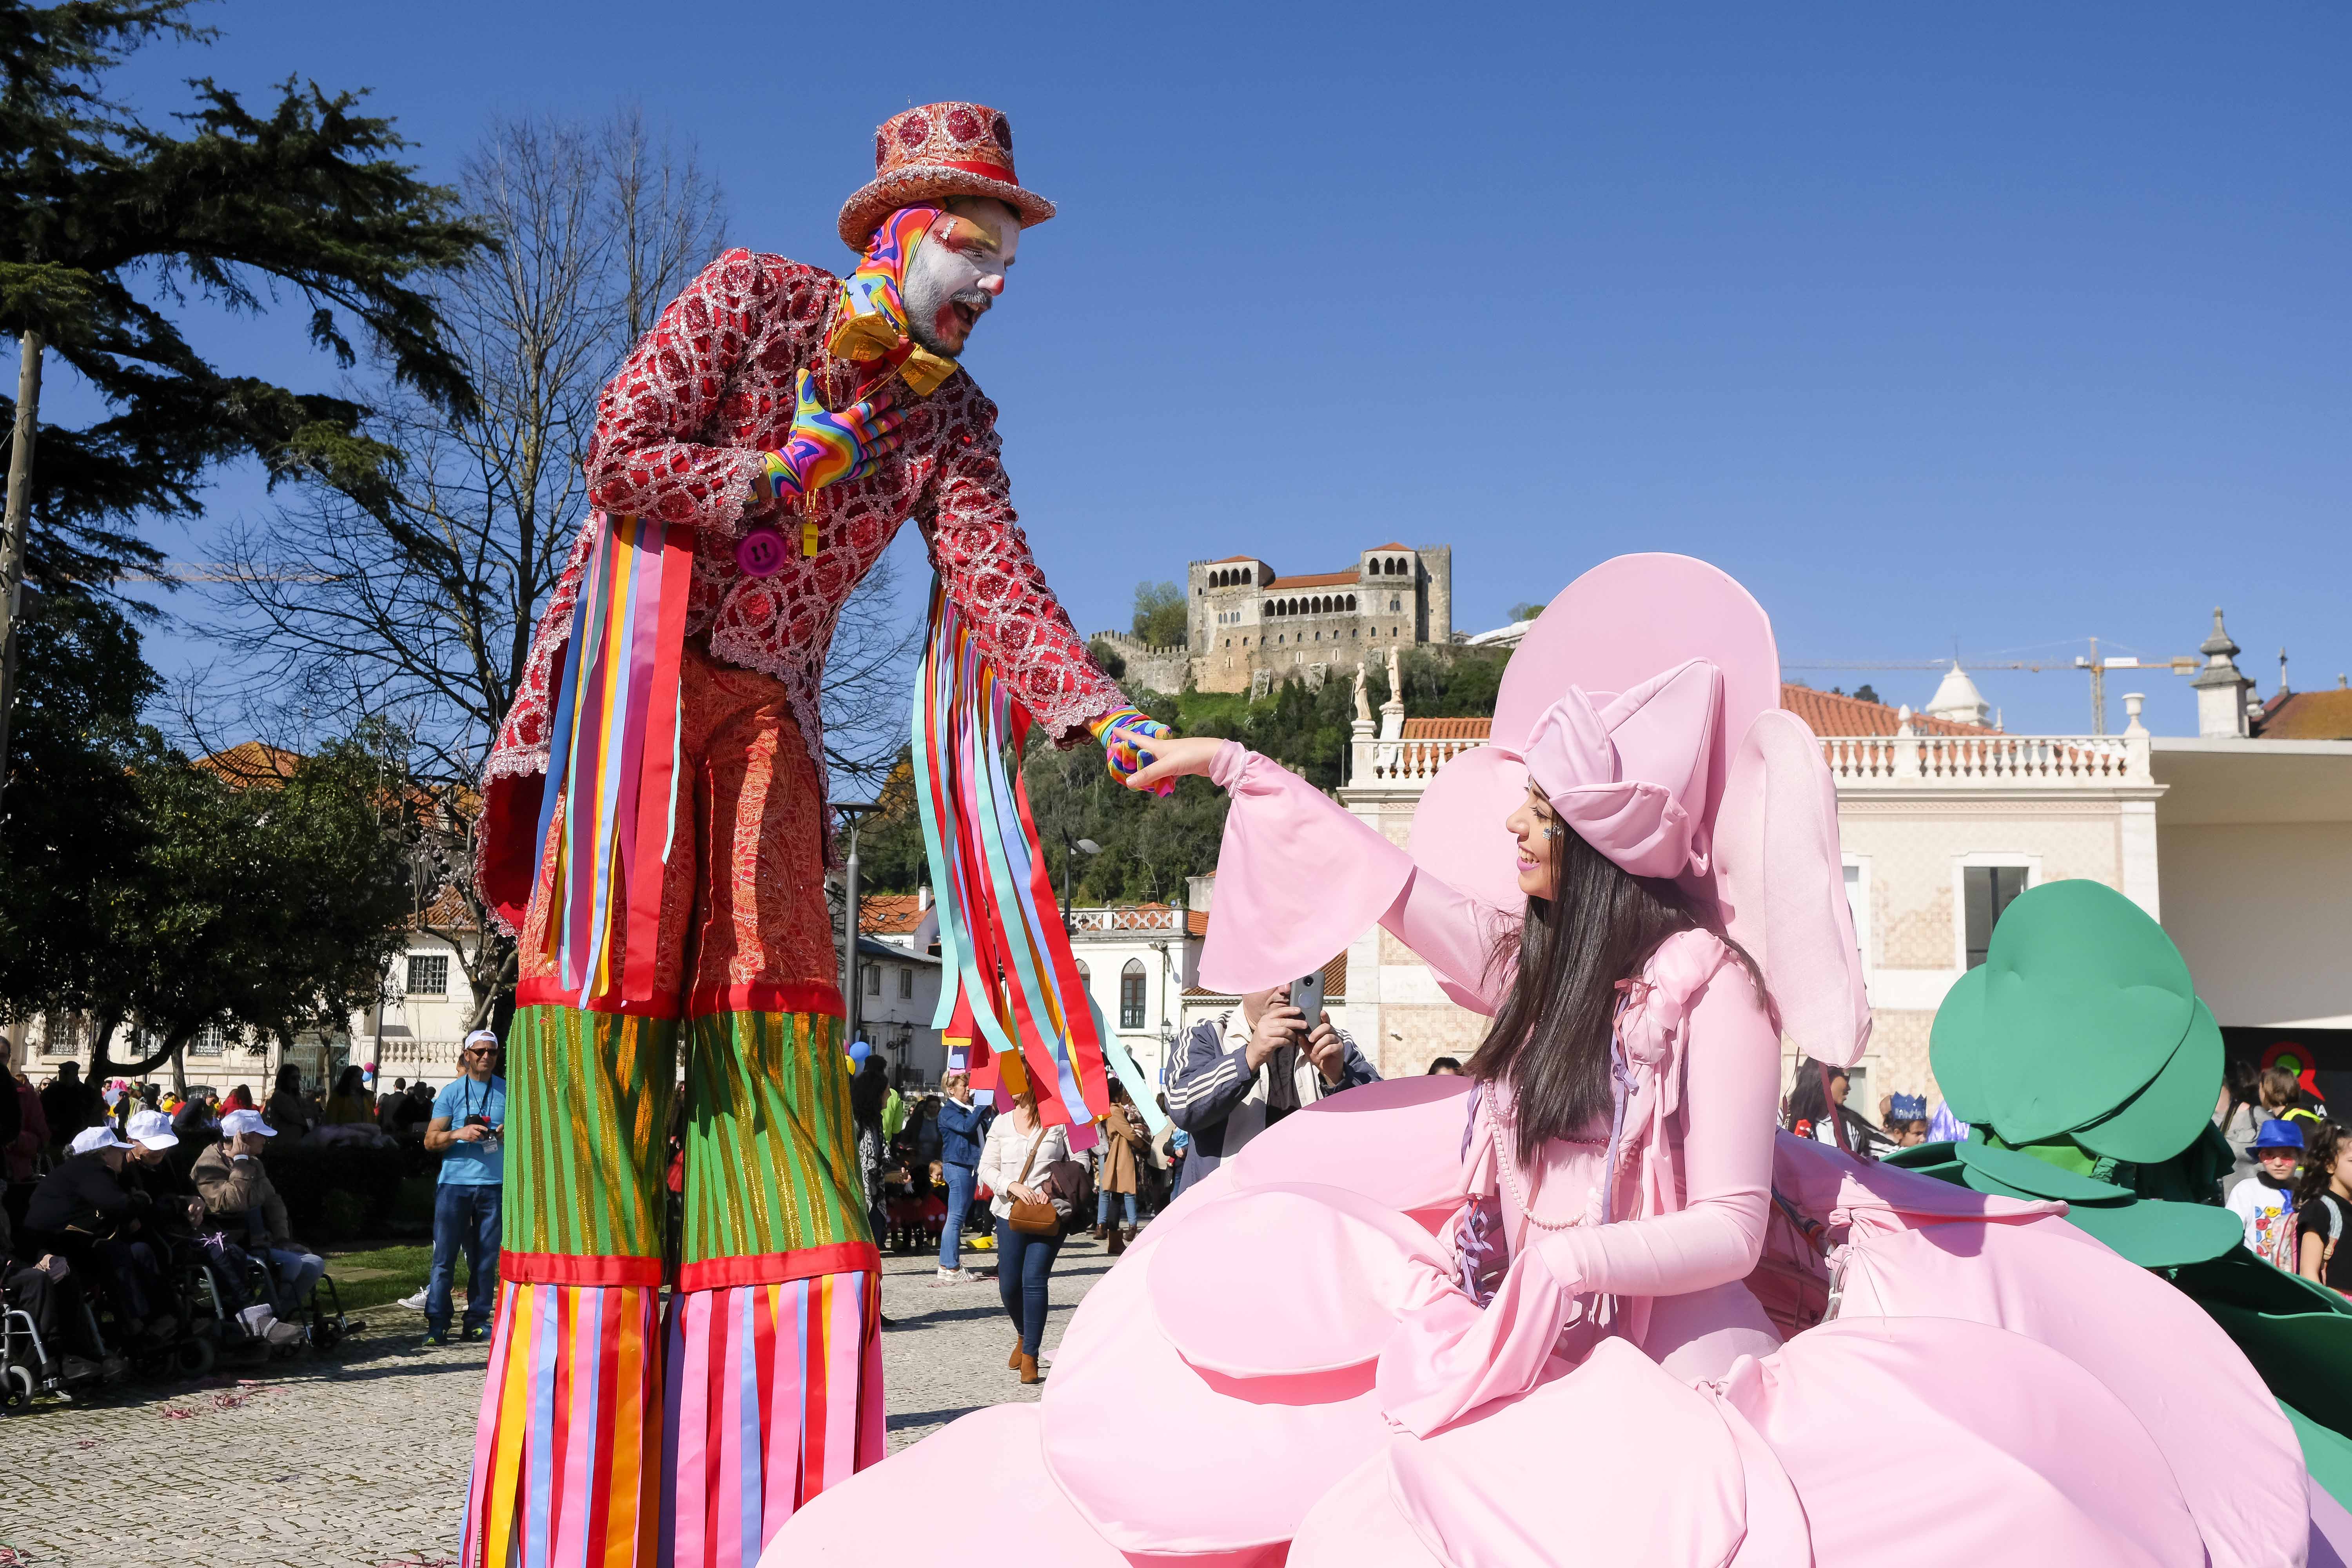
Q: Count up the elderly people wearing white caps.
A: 3